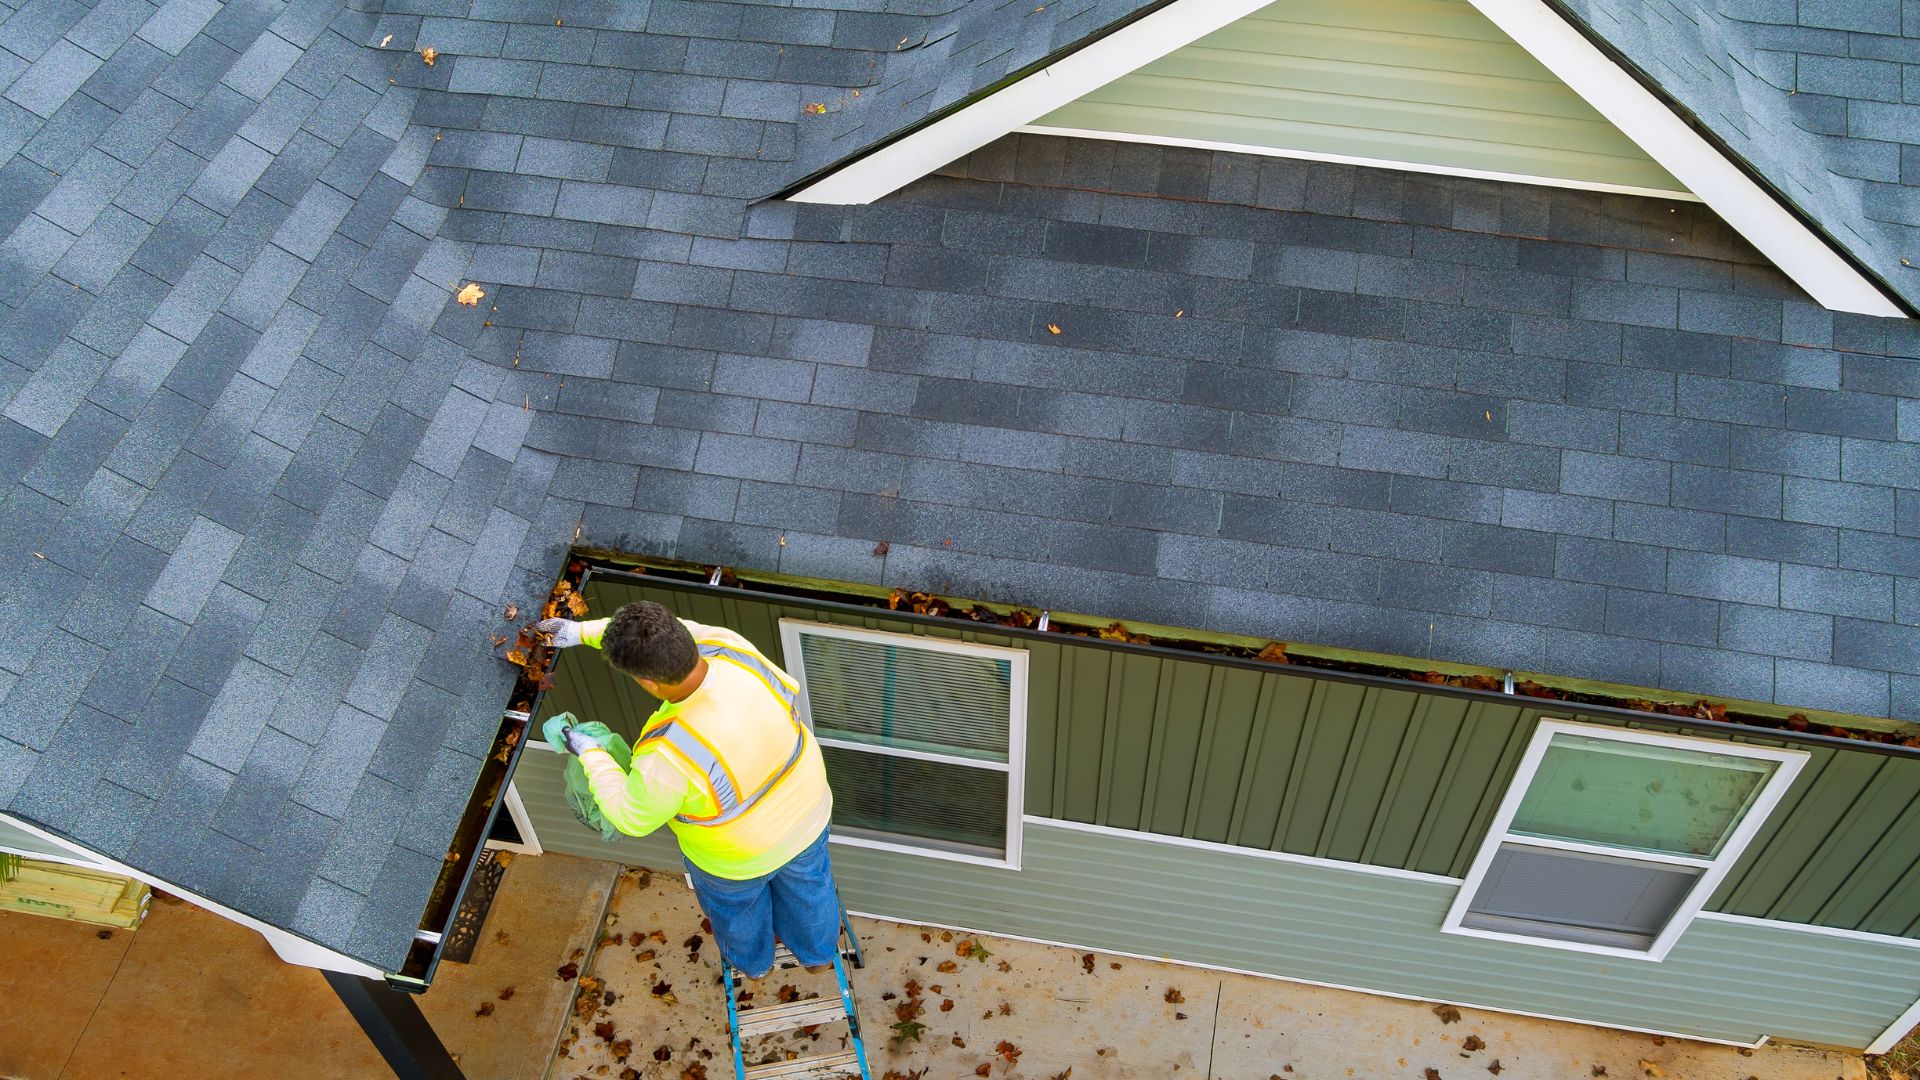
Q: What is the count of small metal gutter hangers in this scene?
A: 5